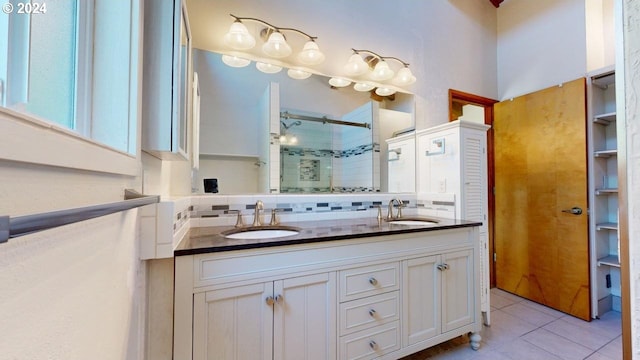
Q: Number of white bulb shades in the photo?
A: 6